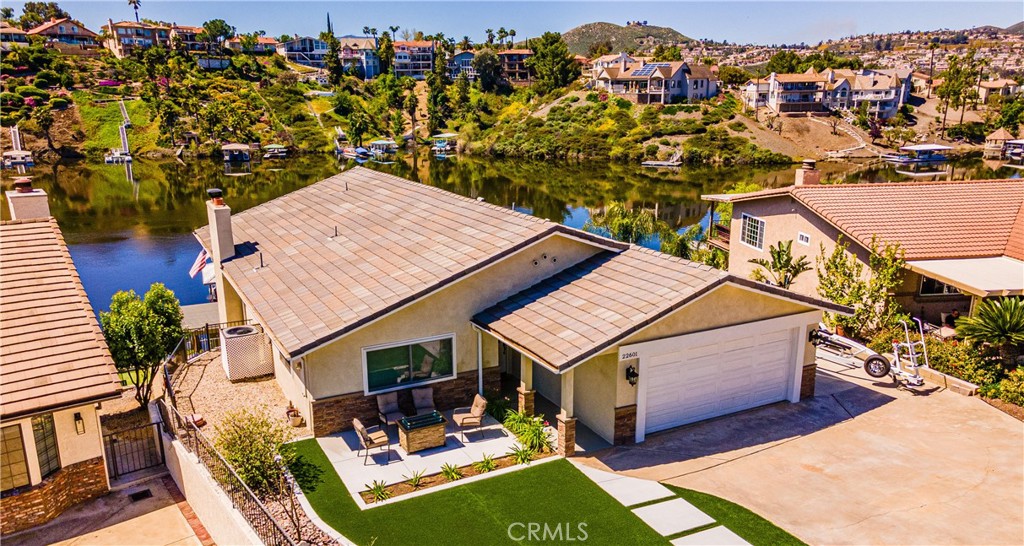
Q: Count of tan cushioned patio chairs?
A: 4